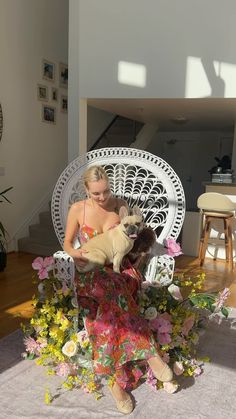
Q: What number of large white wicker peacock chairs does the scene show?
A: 1